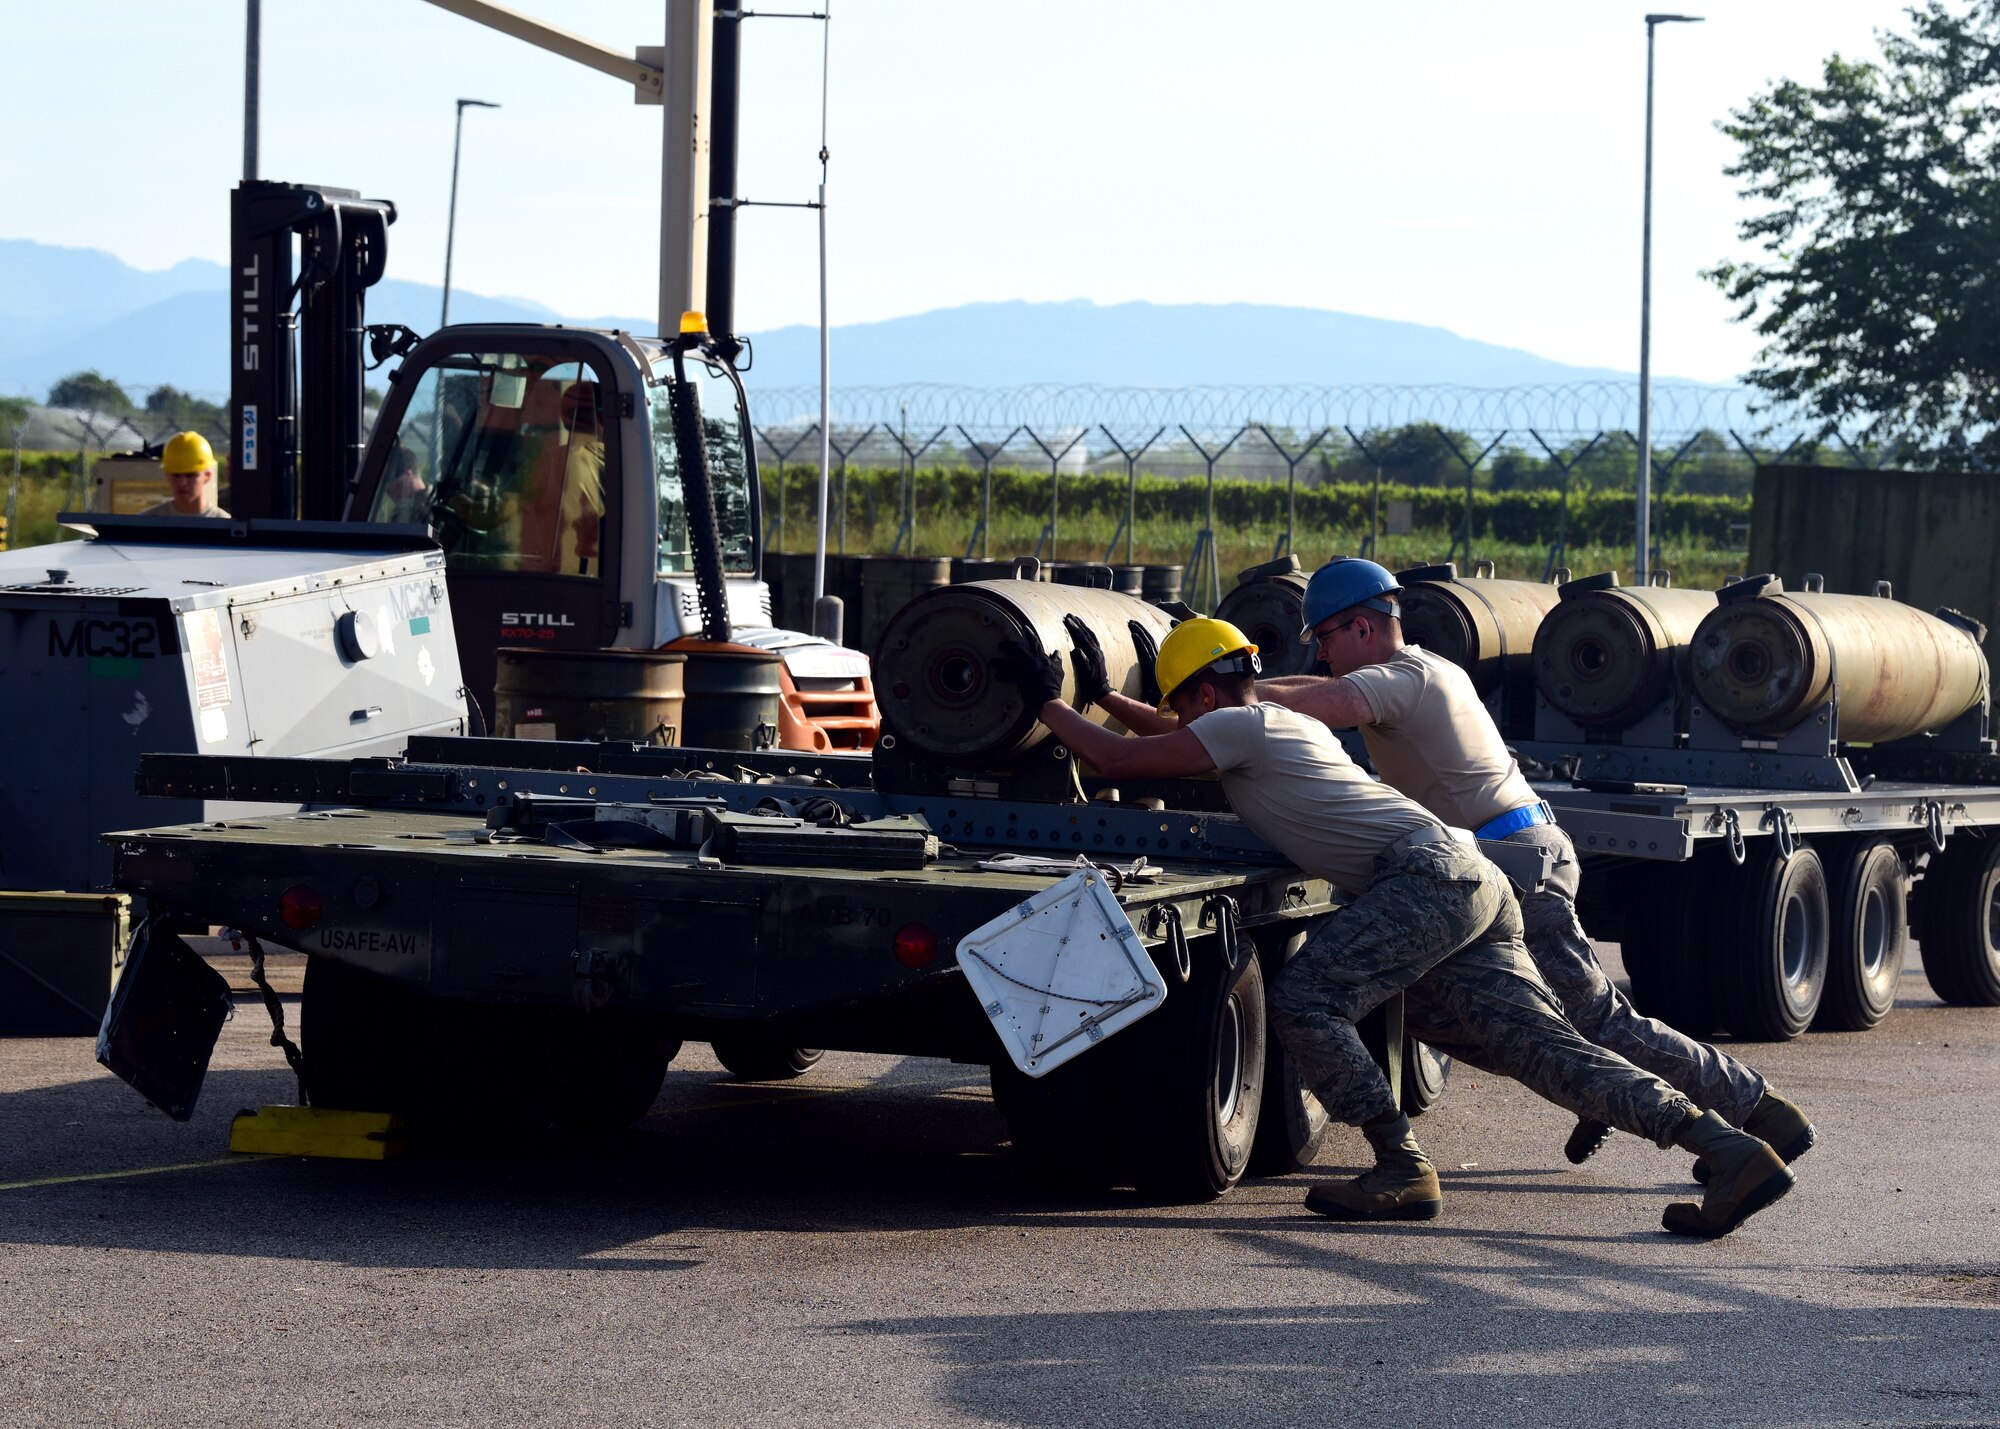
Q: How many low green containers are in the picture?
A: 1